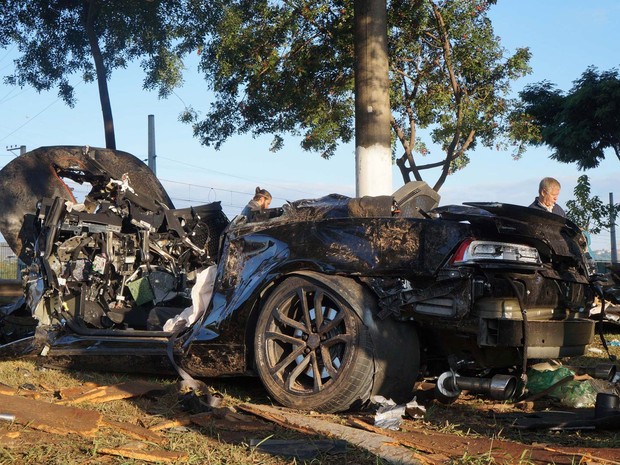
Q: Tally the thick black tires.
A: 1